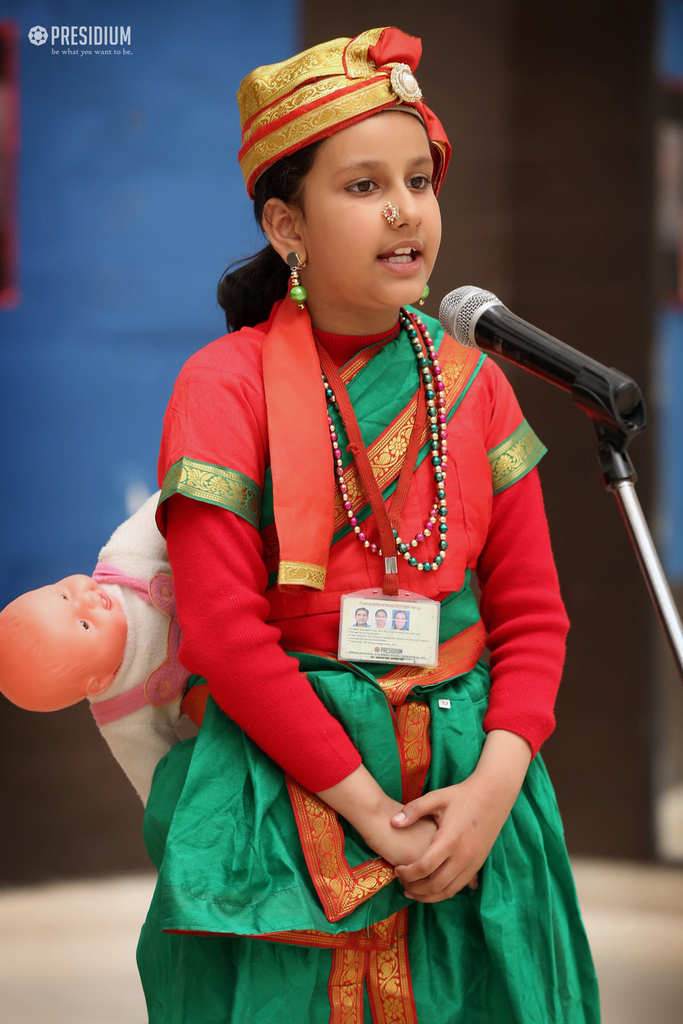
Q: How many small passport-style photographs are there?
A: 3